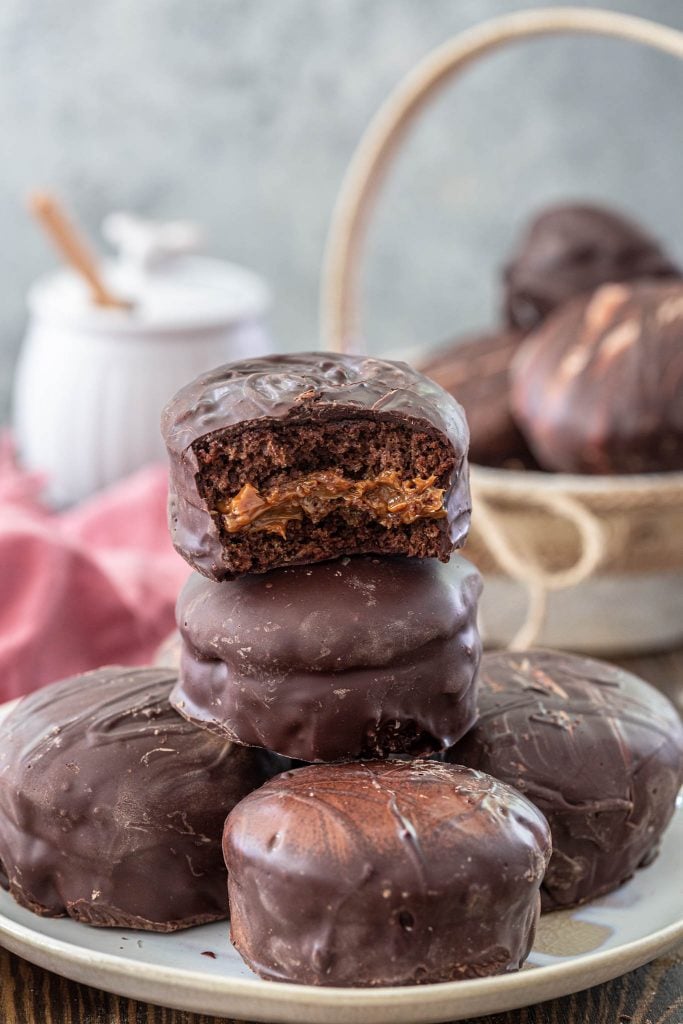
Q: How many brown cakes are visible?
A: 8